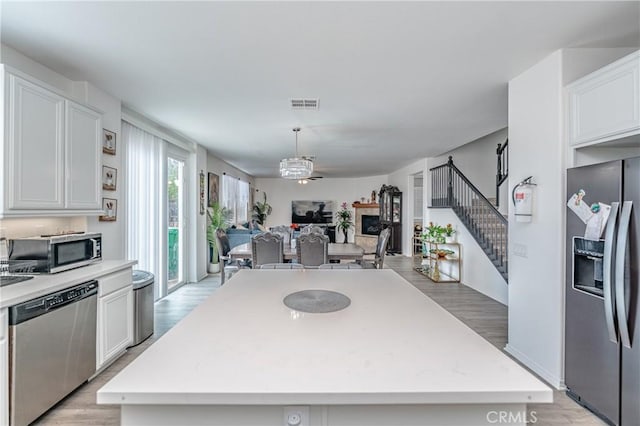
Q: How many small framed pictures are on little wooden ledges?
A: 3